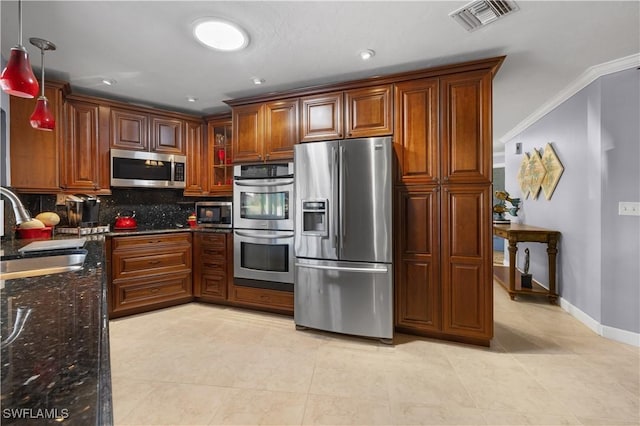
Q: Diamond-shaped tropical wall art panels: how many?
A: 3